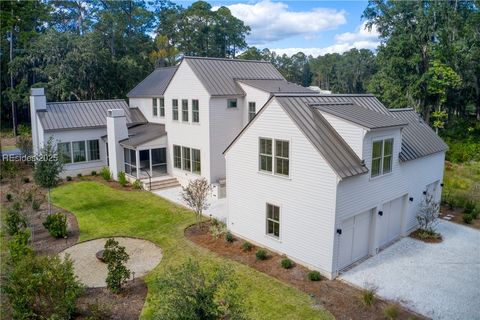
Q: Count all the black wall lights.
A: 5